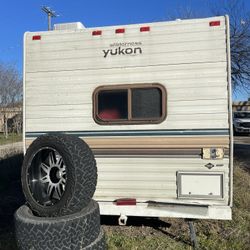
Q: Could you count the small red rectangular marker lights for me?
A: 5